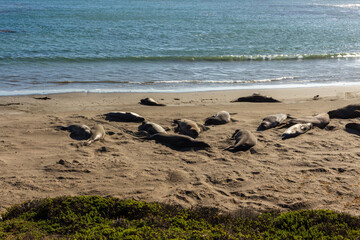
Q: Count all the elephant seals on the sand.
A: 15